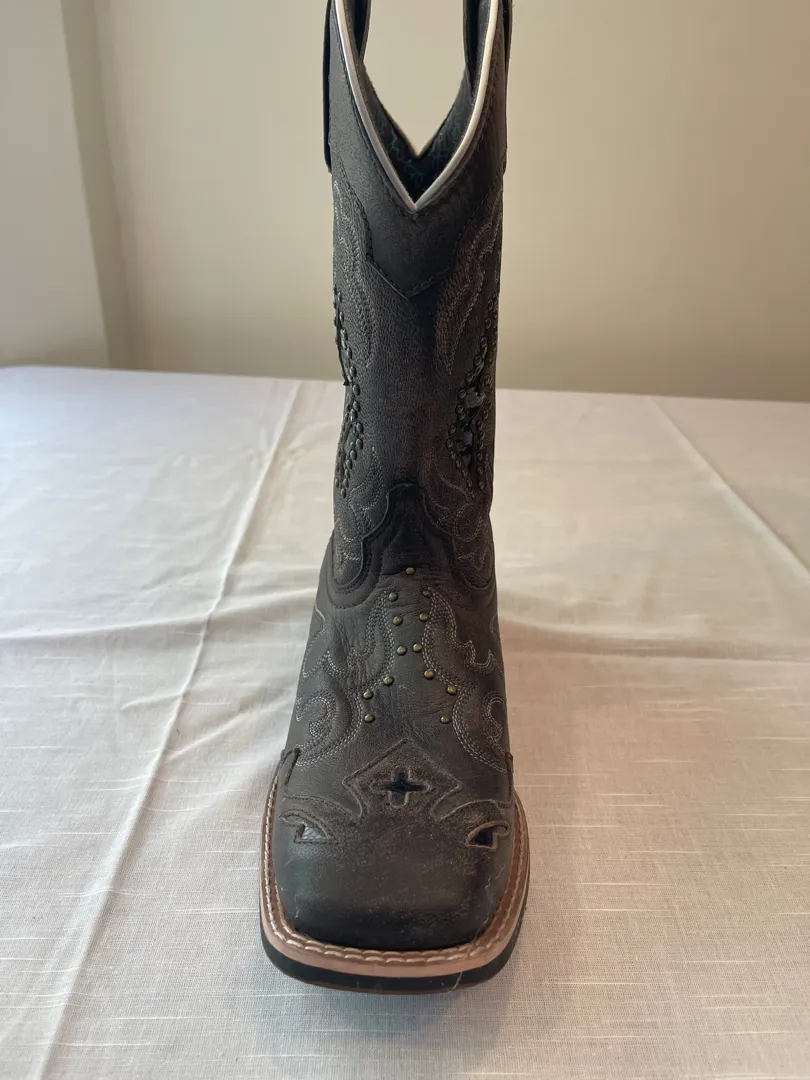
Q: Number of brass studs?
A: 13